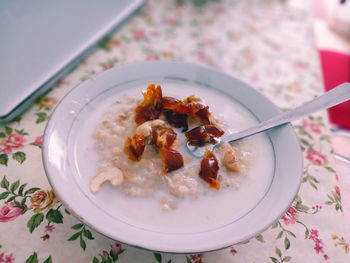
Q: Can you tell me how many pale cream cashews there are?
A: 3